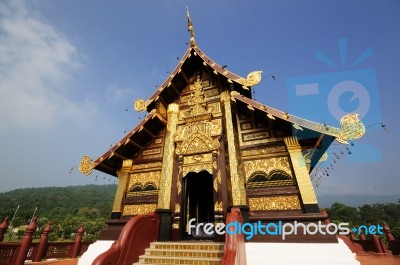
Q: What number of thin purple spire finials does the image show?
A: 0